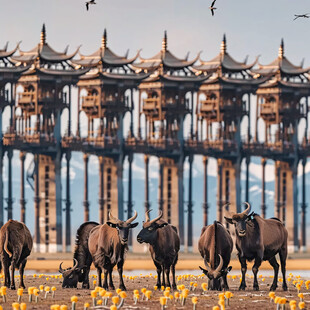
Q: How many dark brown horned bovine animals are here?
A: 6